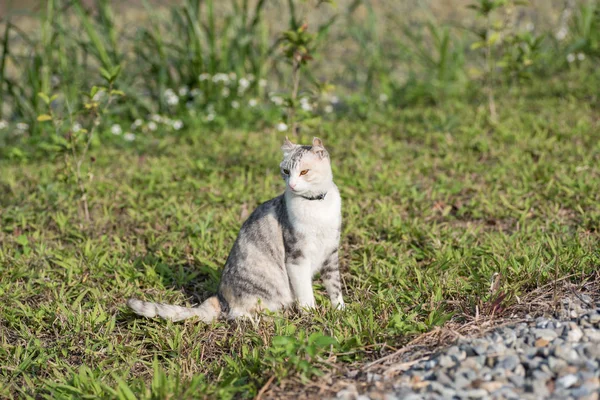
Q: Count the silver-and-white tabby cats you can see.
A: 1